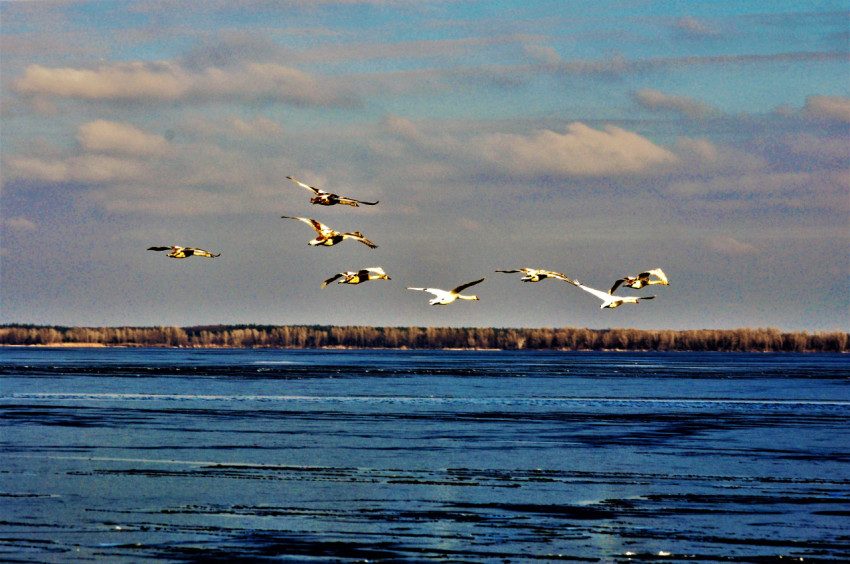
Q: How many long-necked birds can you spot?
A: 8